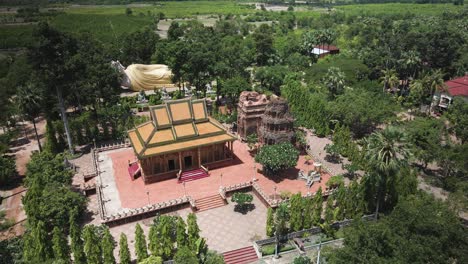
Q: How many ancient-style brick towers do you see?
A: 2